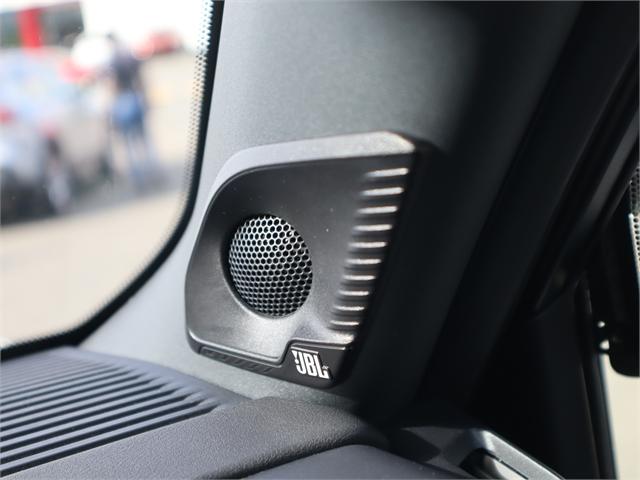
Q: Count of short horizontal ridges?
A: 10